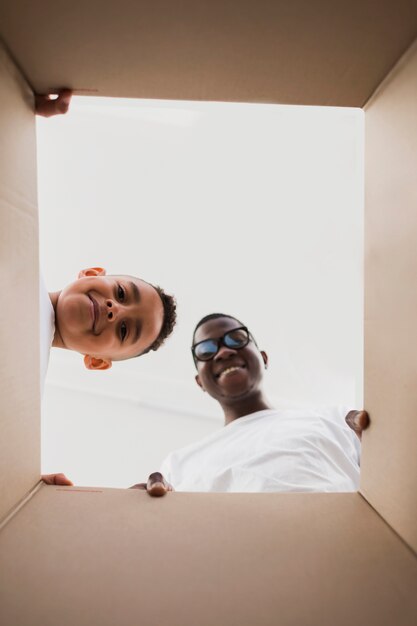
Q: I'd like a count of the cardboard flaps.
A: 4